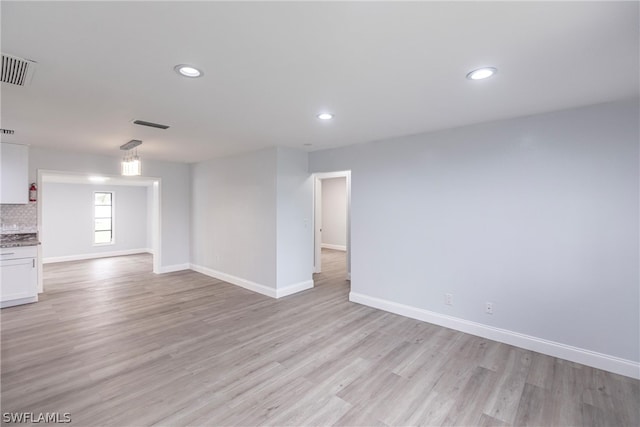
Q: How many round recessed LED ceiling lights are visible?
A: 3